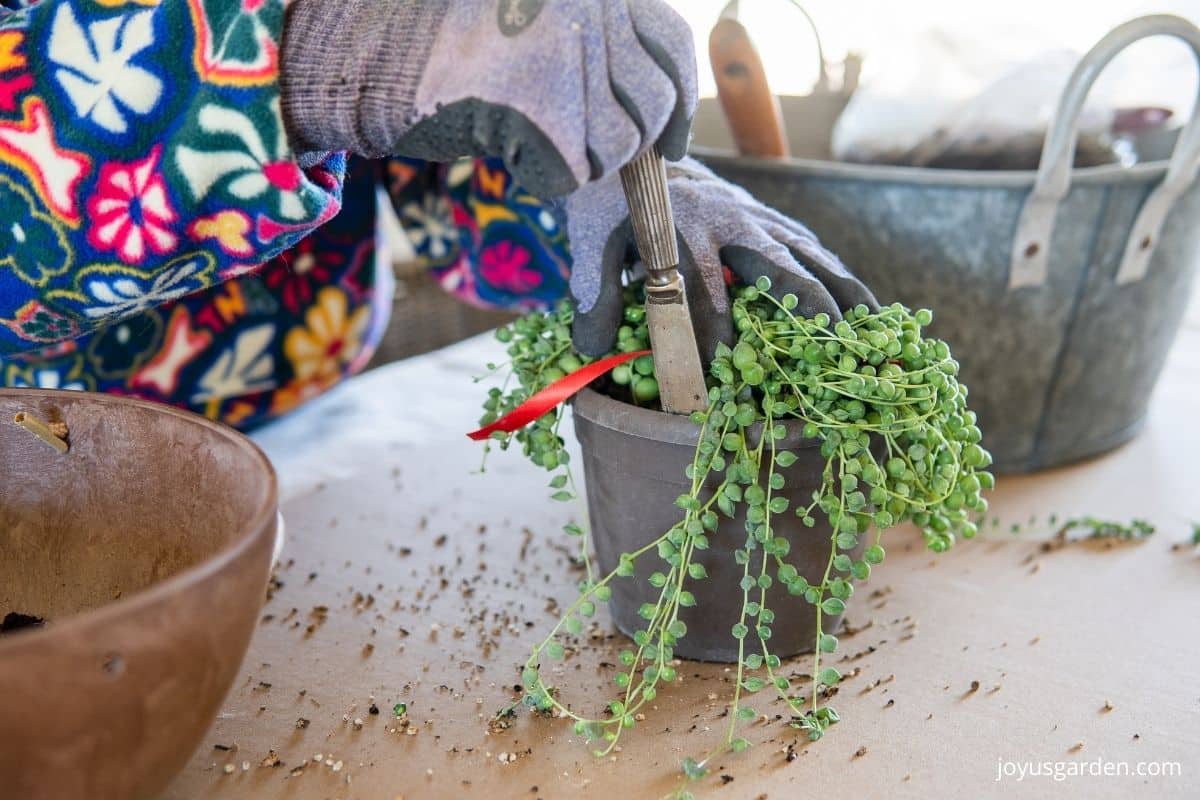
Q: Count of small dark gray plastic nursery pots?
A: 1